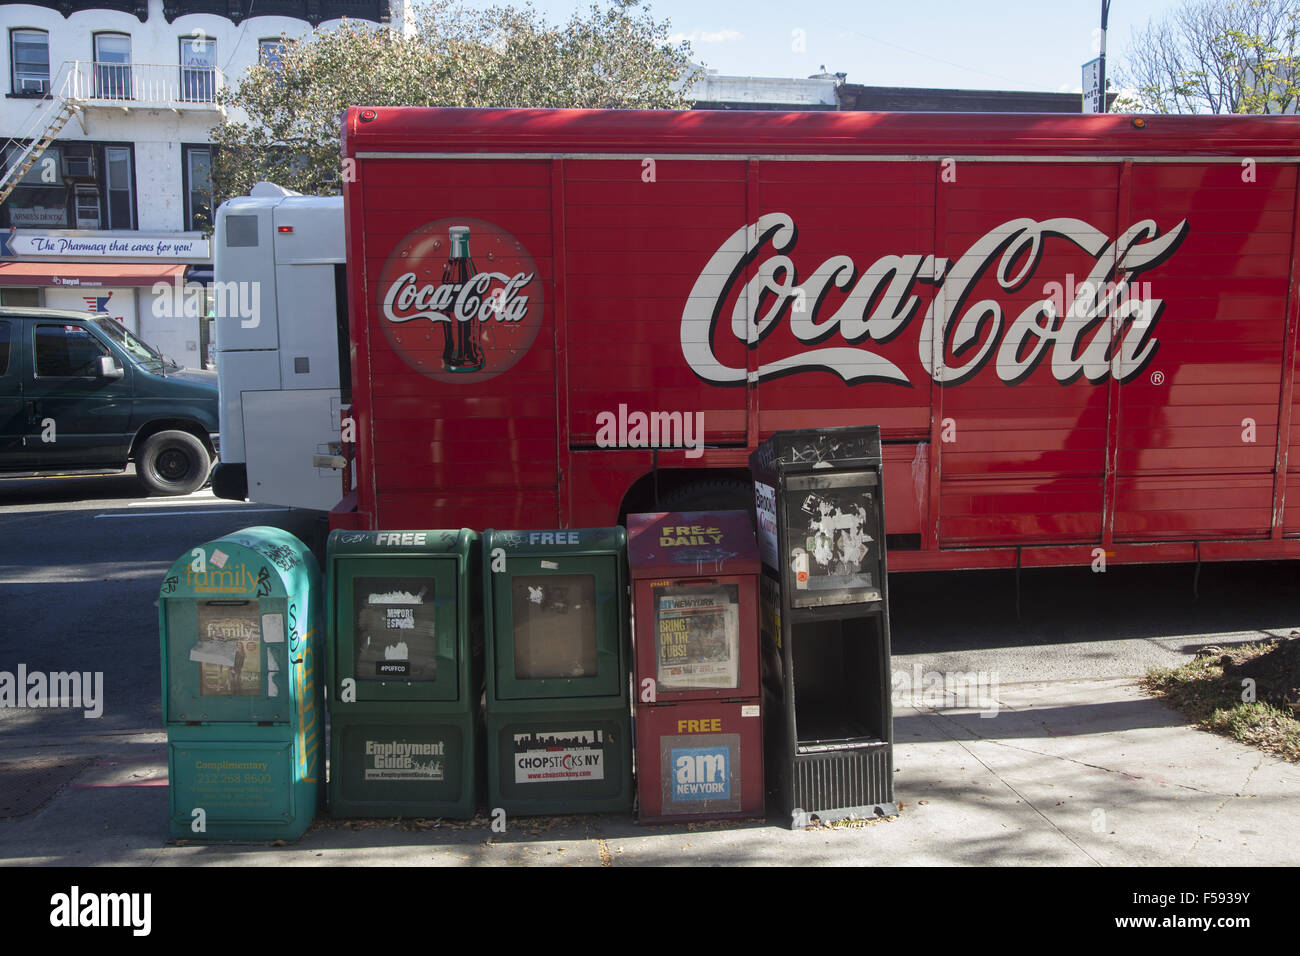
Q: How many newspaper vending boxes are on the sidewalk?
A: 5